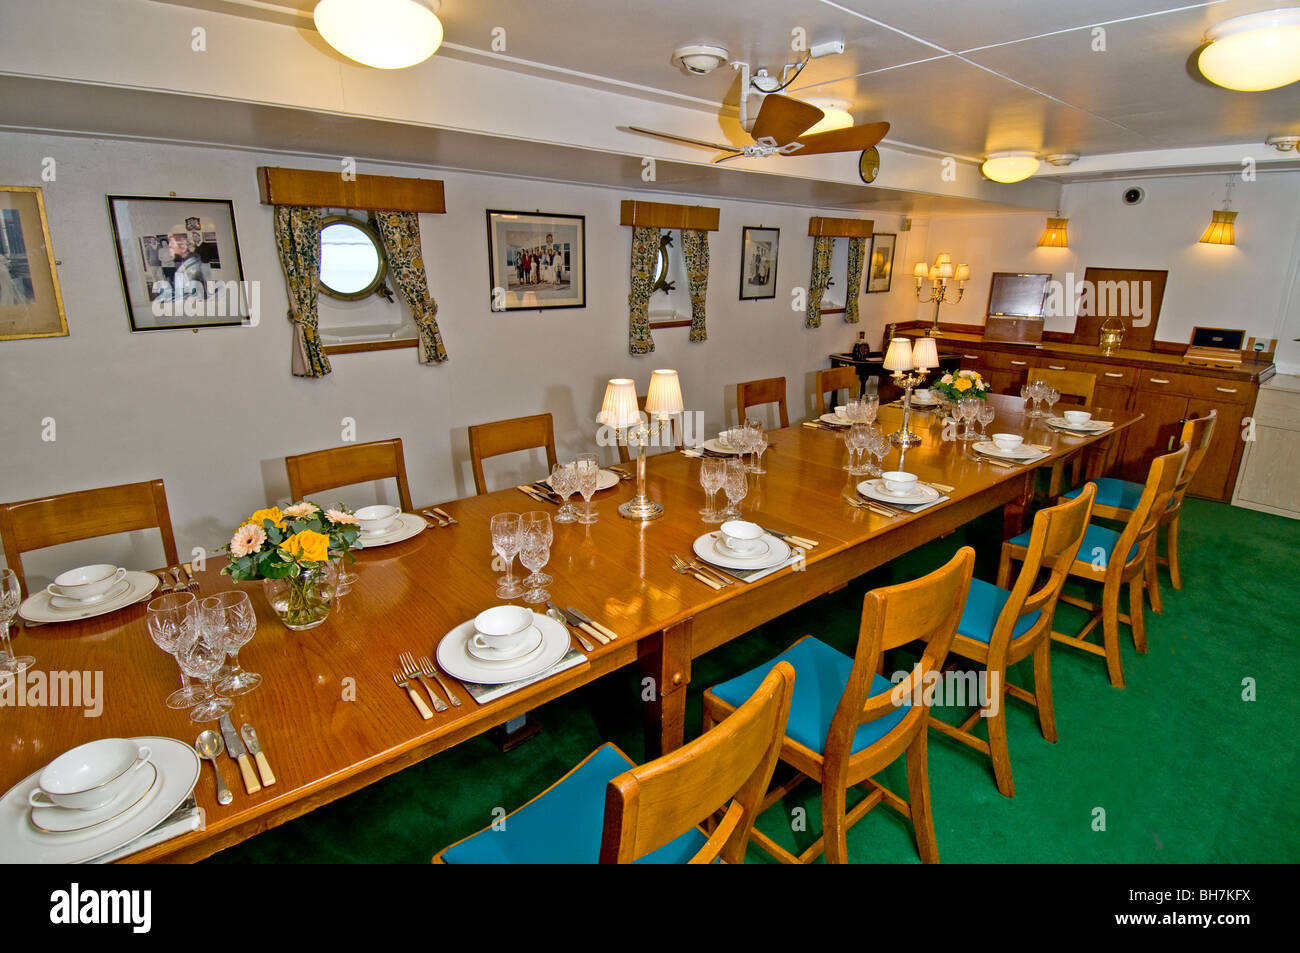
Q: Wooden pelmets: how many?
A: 3